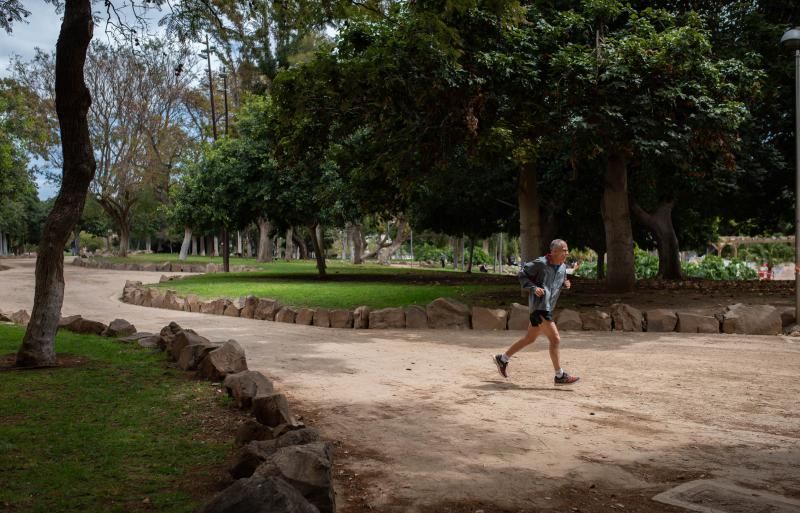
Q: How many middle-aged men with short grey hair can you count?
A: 1